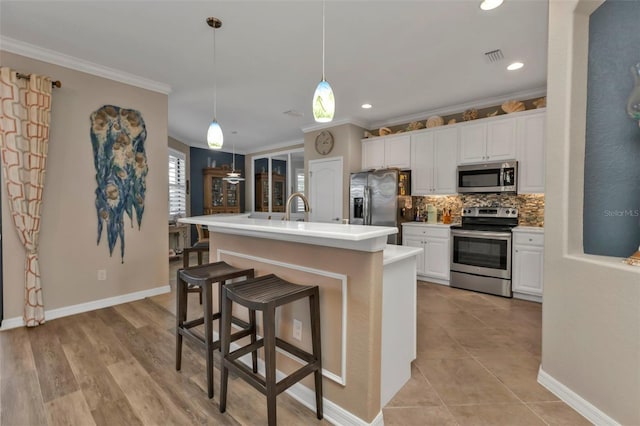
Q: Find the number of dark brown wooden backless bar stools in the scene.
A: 2